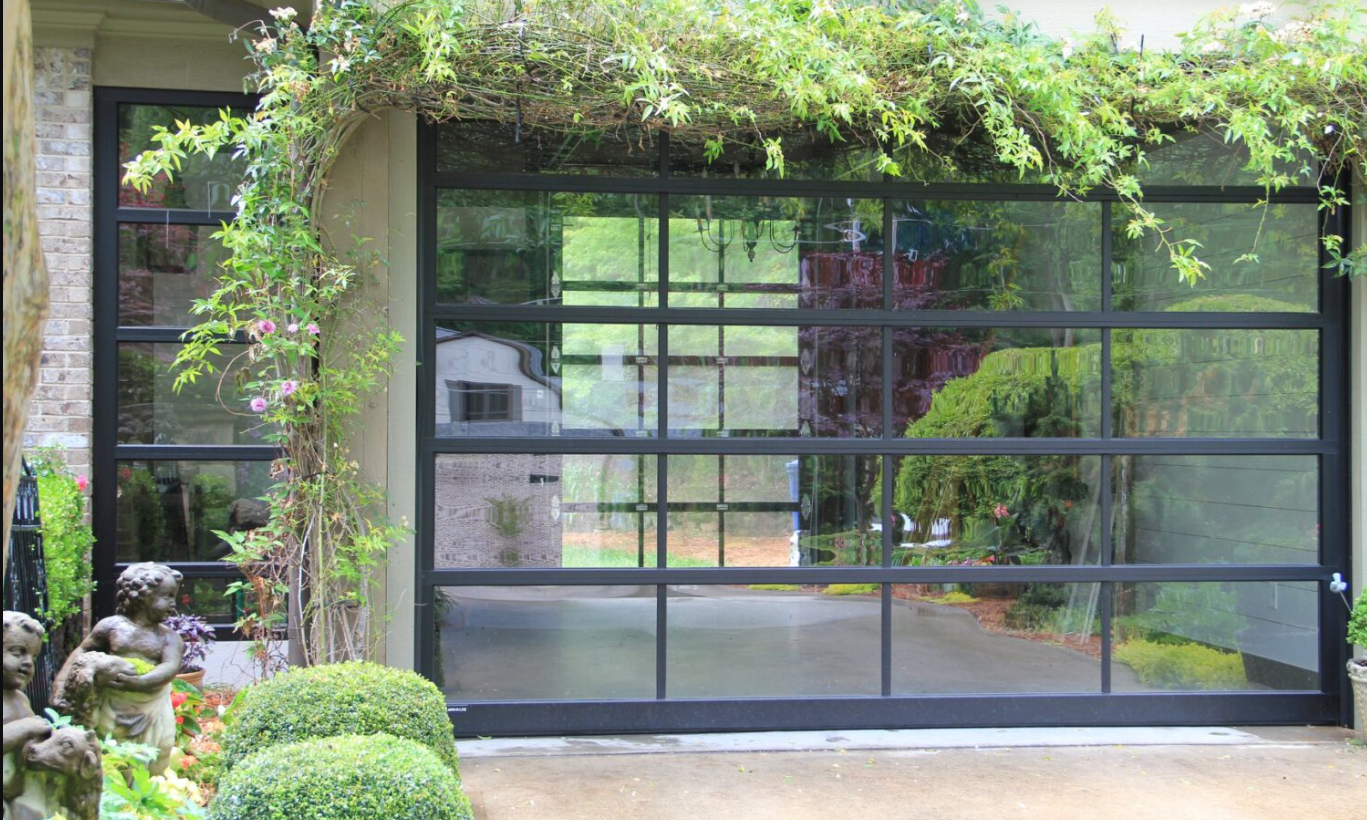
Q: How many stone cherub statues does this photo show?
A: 2